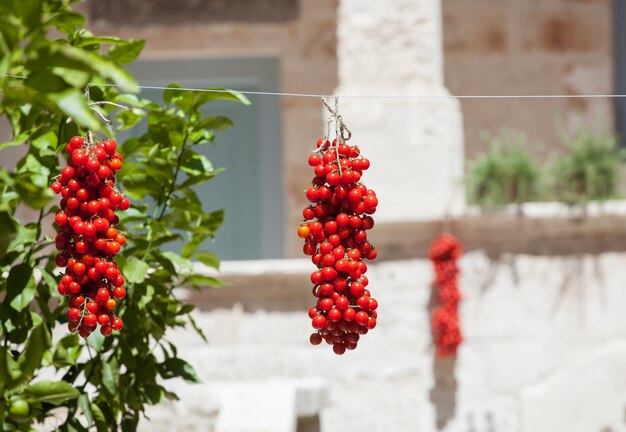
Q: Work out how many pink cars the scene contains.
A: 0